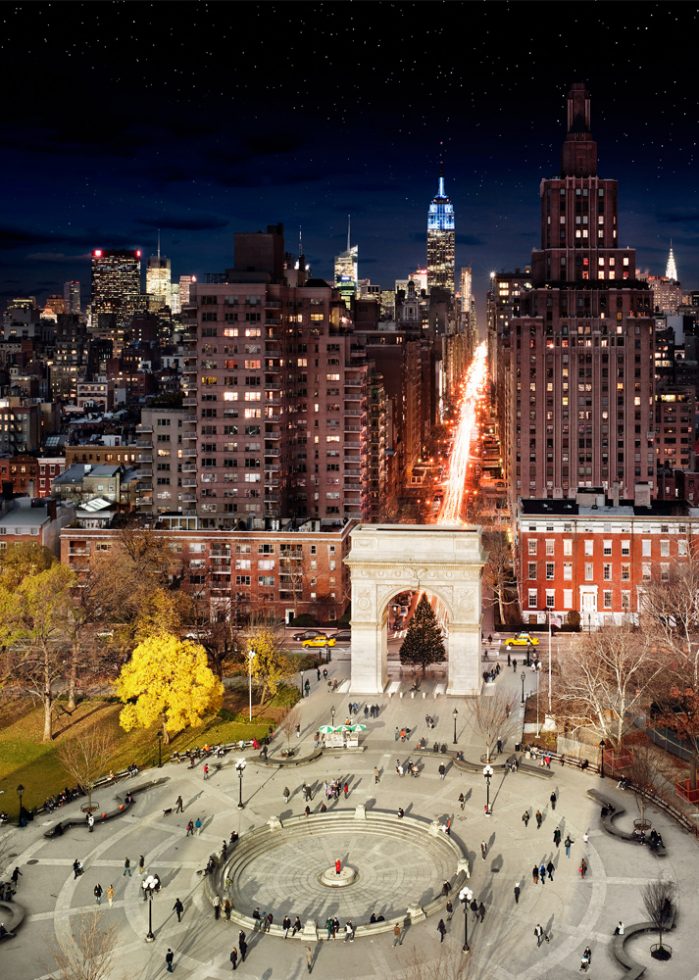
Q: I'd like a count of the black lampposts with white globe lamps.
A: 4